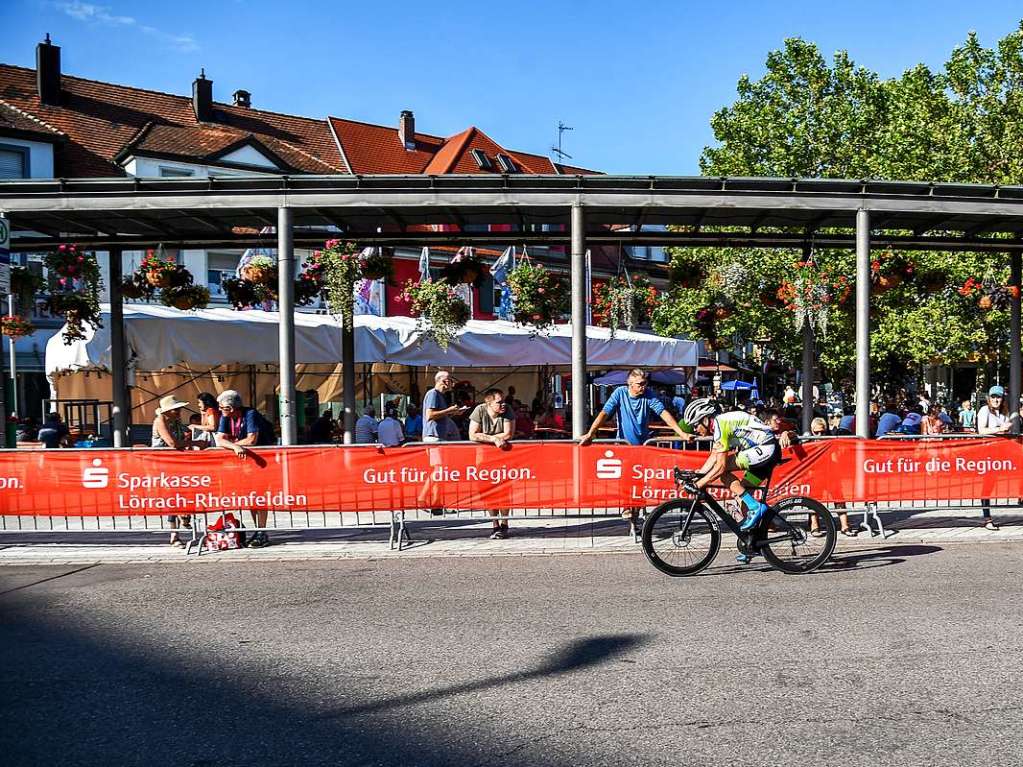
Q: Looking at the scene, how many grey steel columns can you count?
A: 7